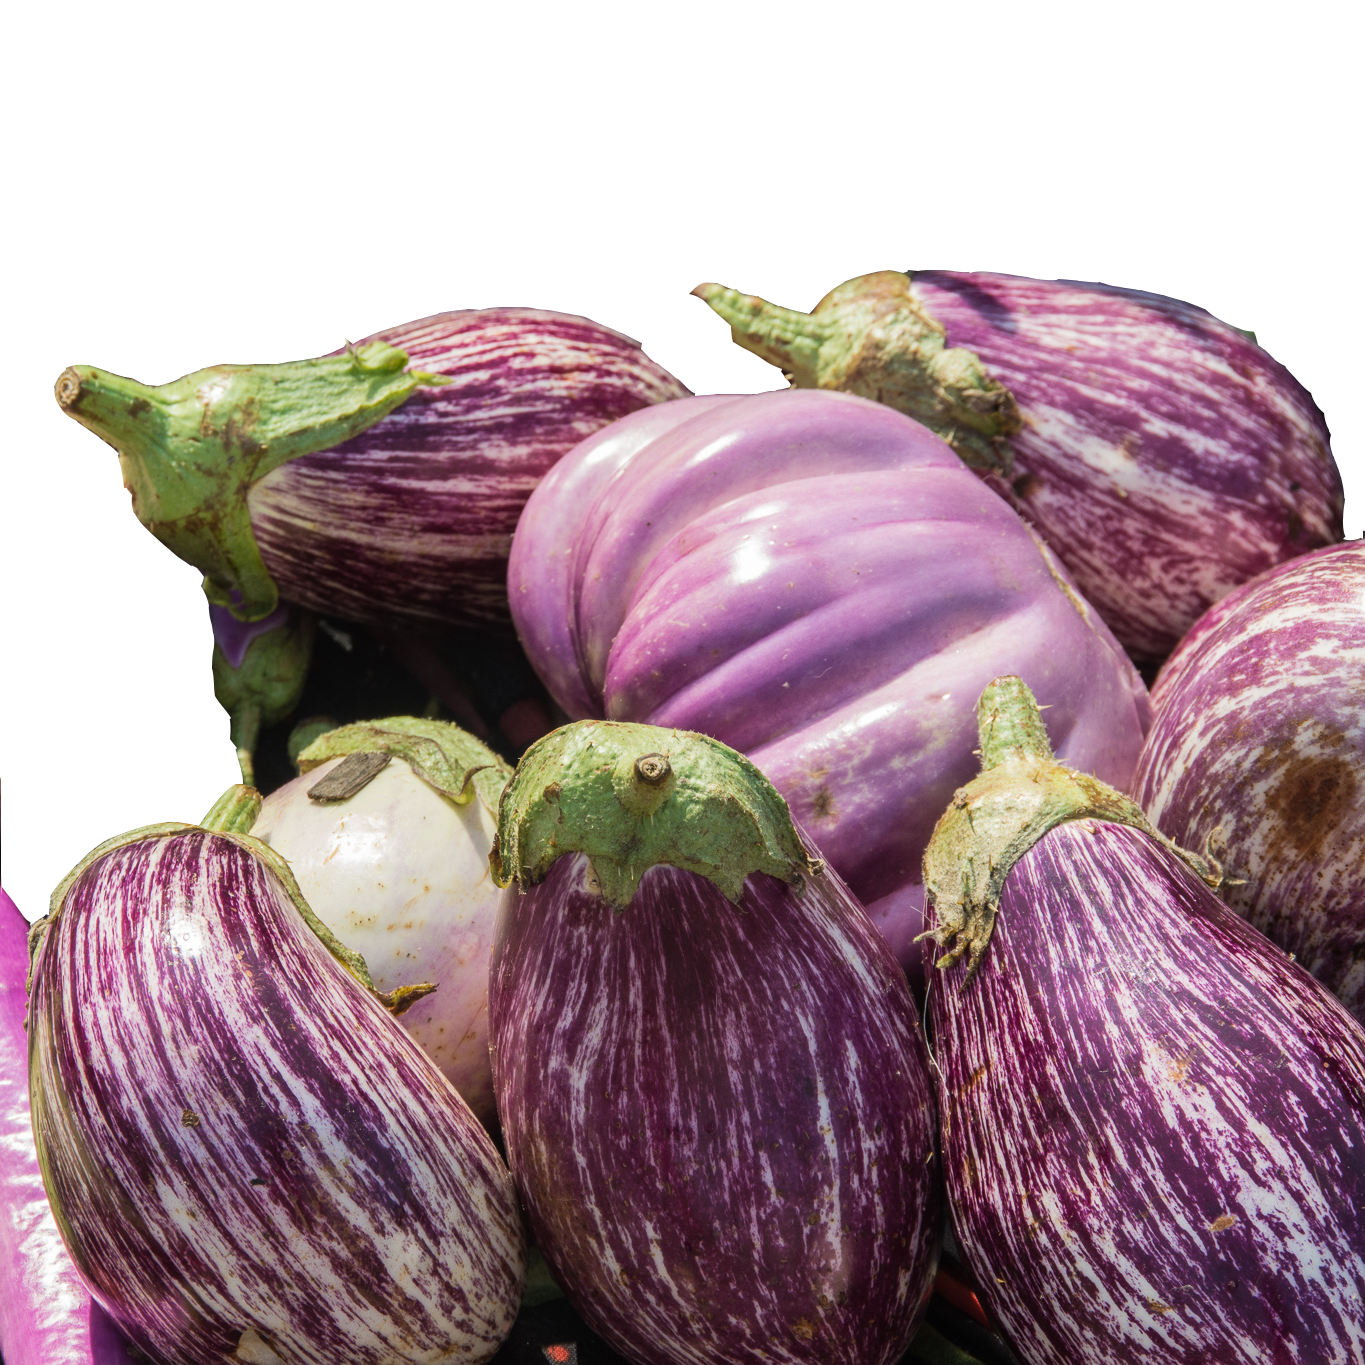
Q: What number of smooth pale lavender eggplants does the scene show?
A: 1